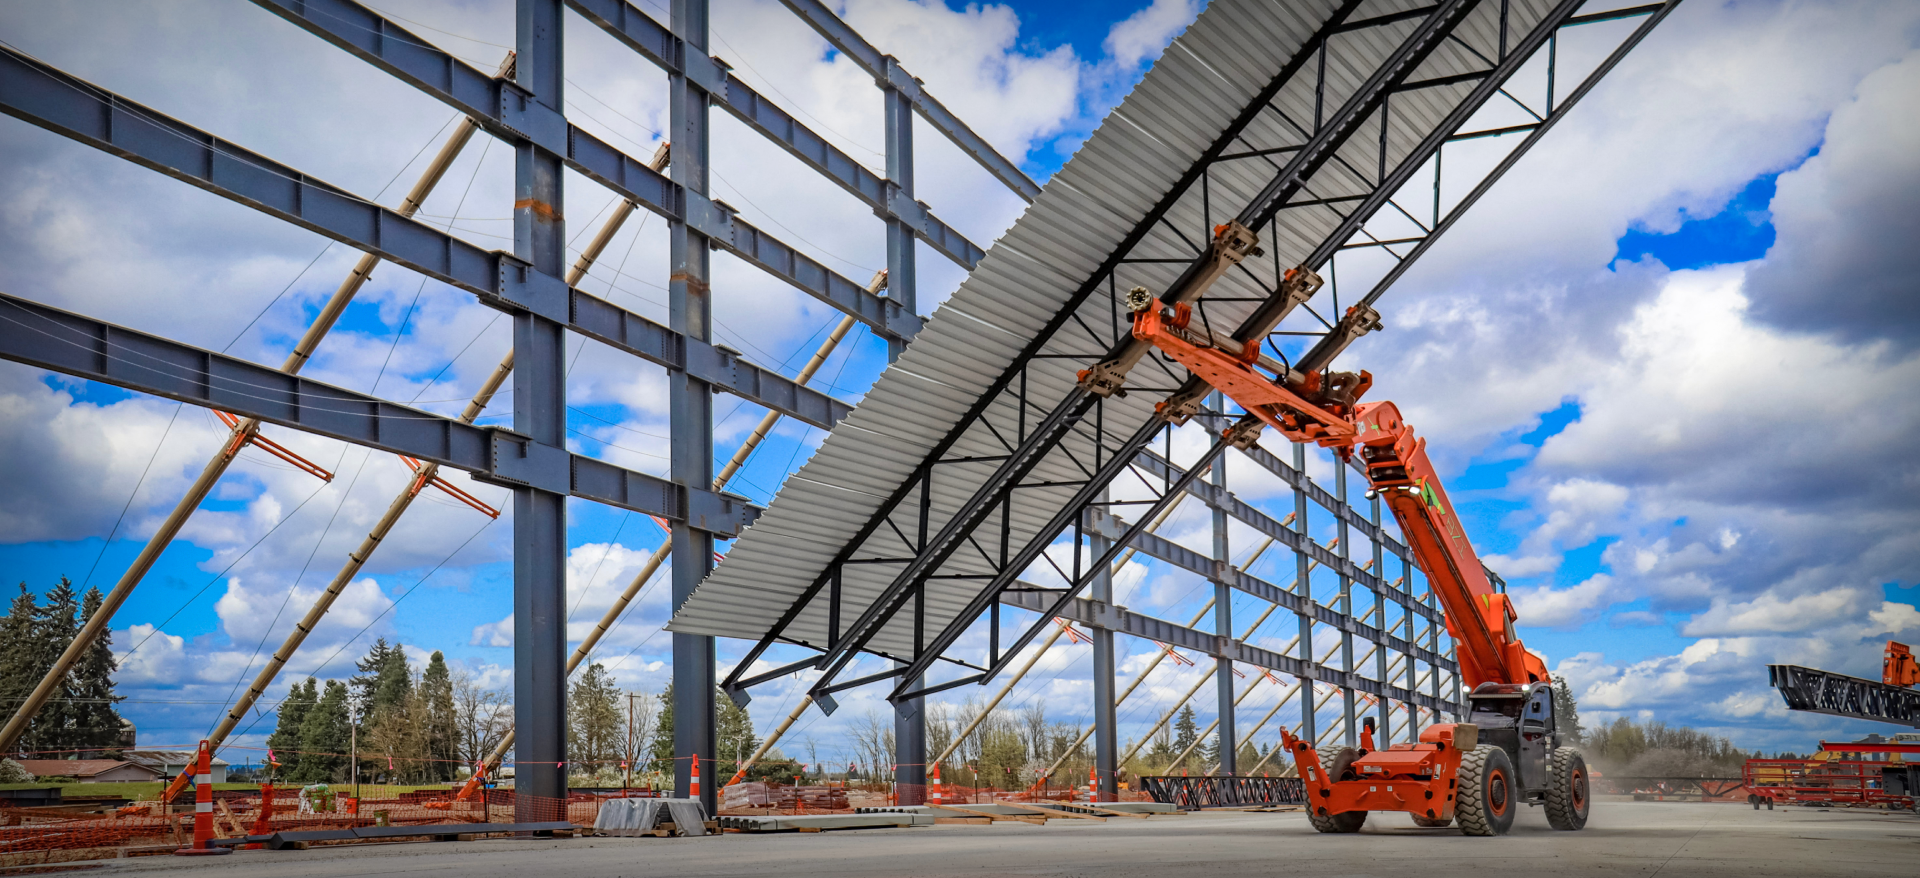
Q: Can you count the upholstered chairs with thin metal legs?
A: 0